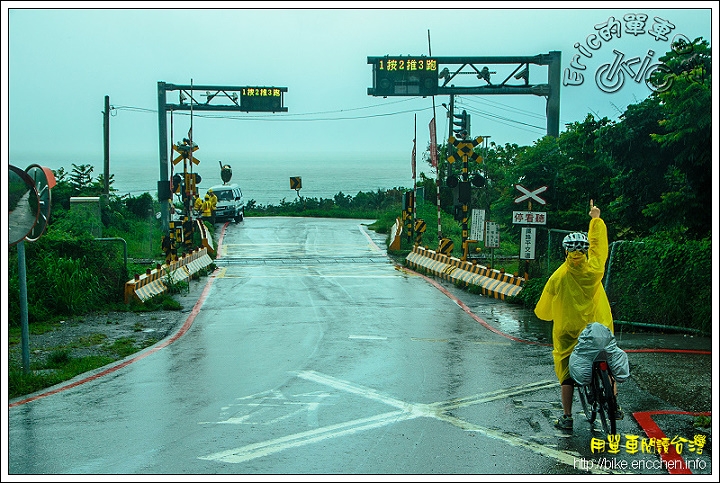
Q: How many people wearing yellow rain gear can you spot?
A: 4